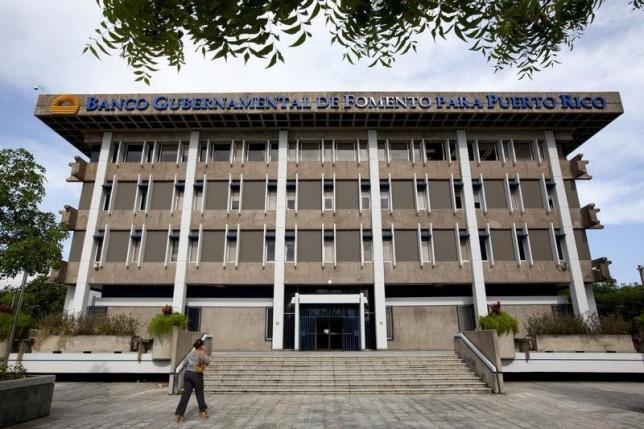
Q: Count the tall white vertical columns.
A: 6